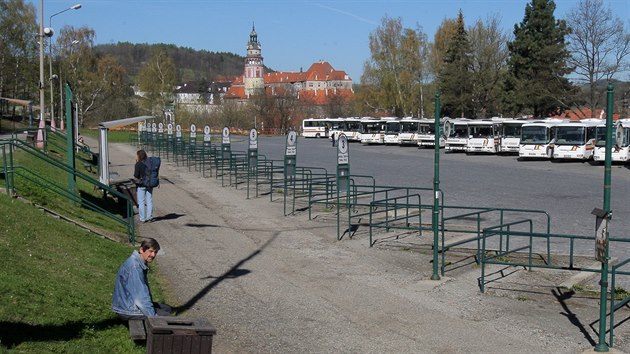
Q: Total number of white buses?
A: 13